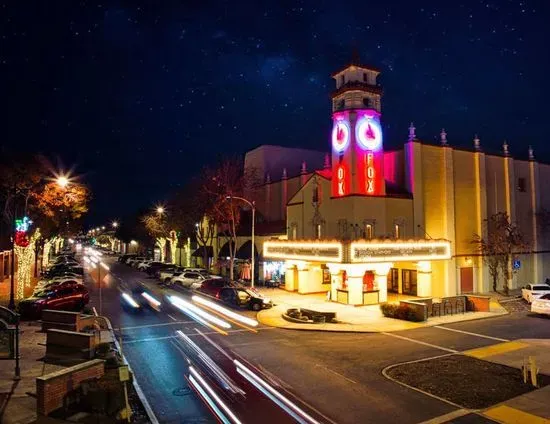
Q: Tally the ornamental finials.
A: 9